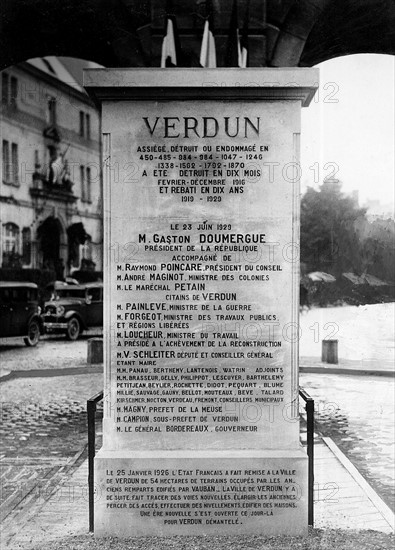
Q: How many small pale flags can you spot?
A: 3